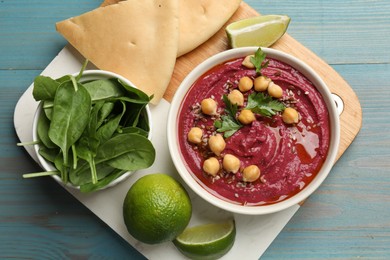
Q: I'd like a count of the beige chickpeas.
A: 13